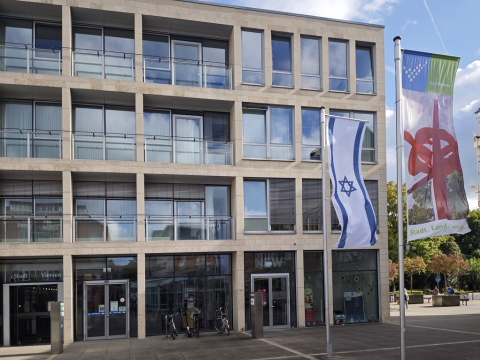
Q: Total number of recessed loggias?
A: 9